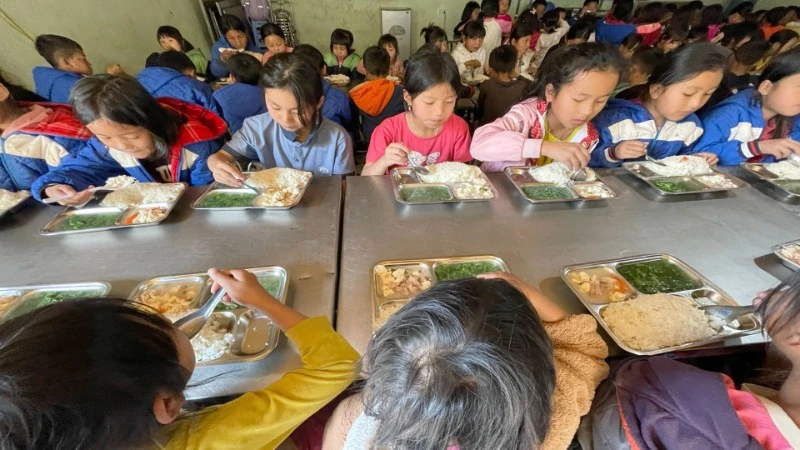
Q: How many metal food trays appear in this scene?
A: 12